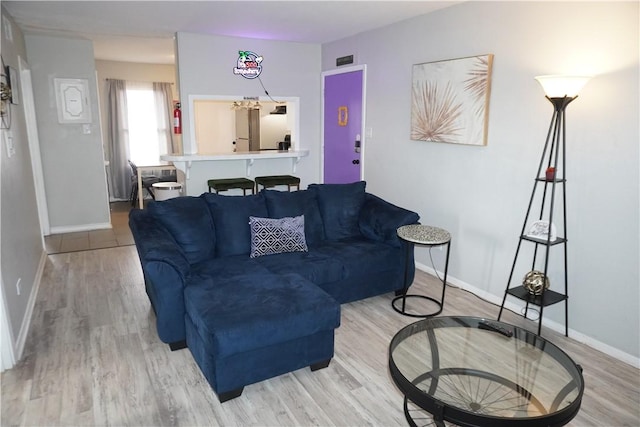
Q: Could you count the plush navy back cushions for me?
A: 4